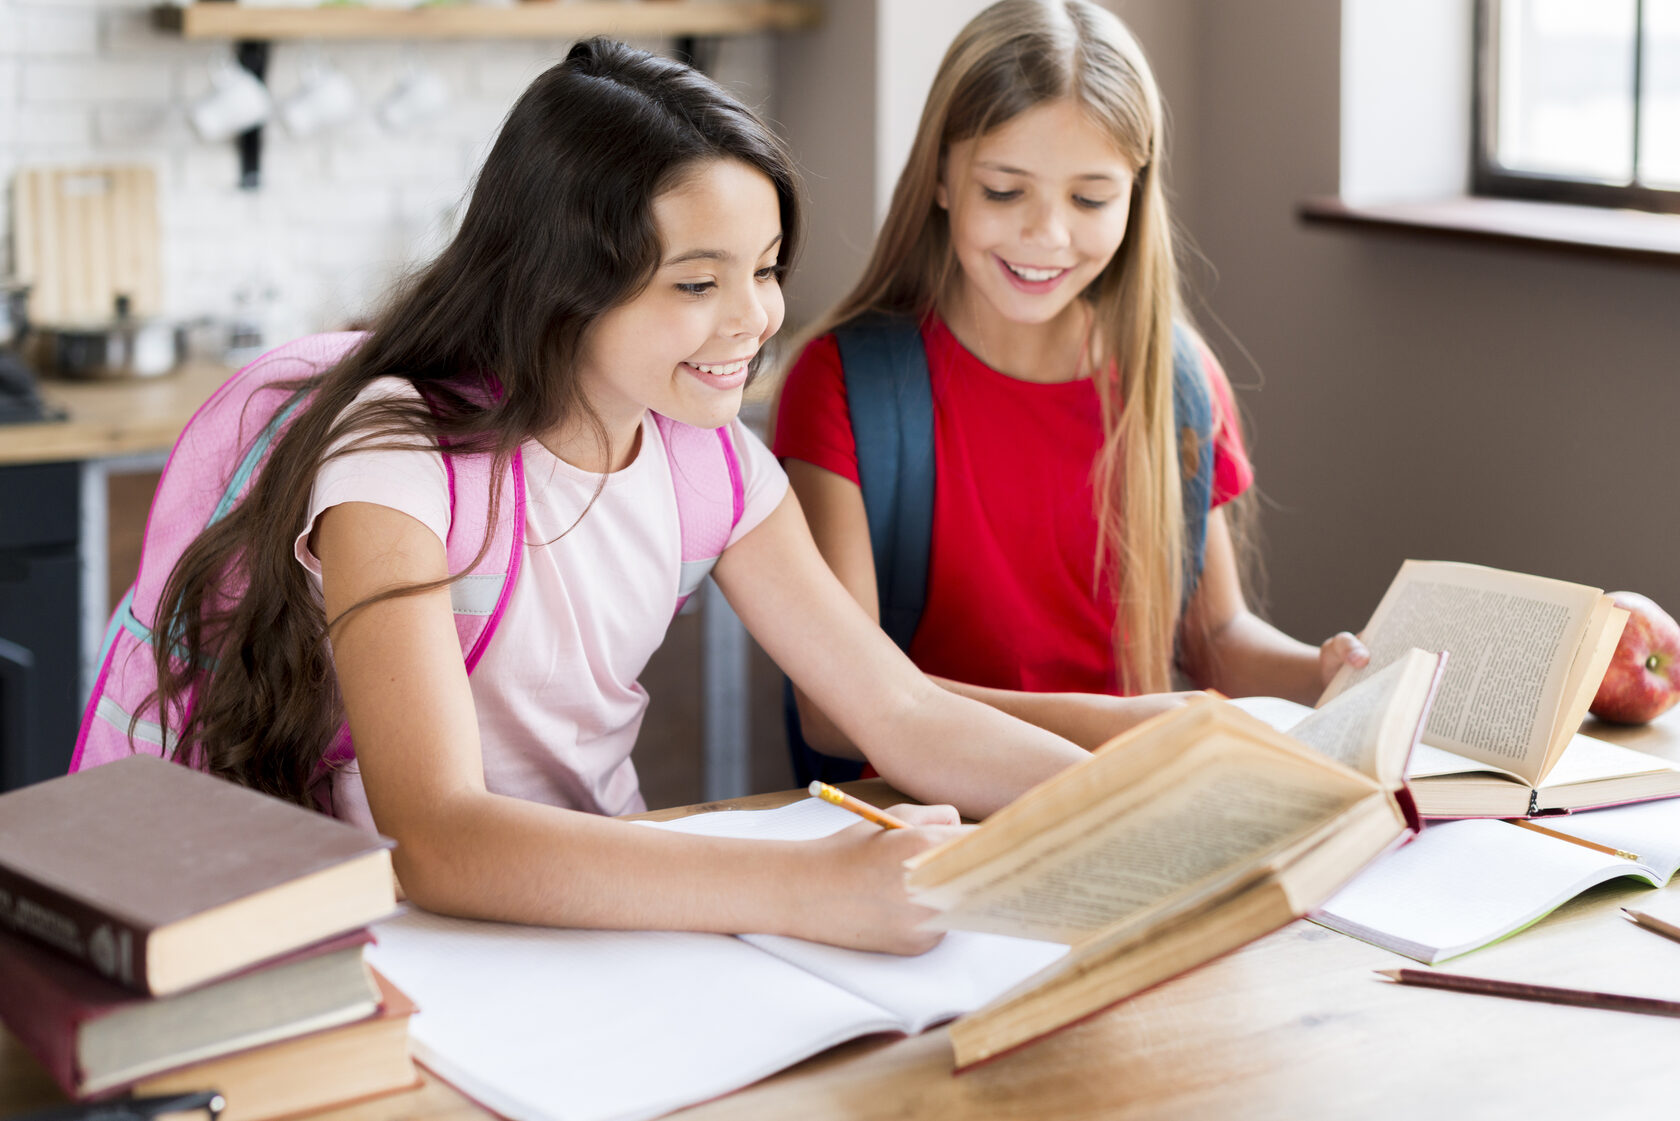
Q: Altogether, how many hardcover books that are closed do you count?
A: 3